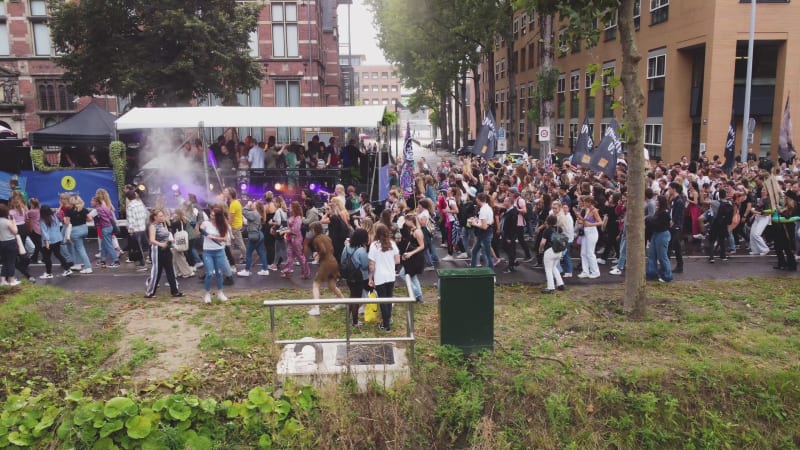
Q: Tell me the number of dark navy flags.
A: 4